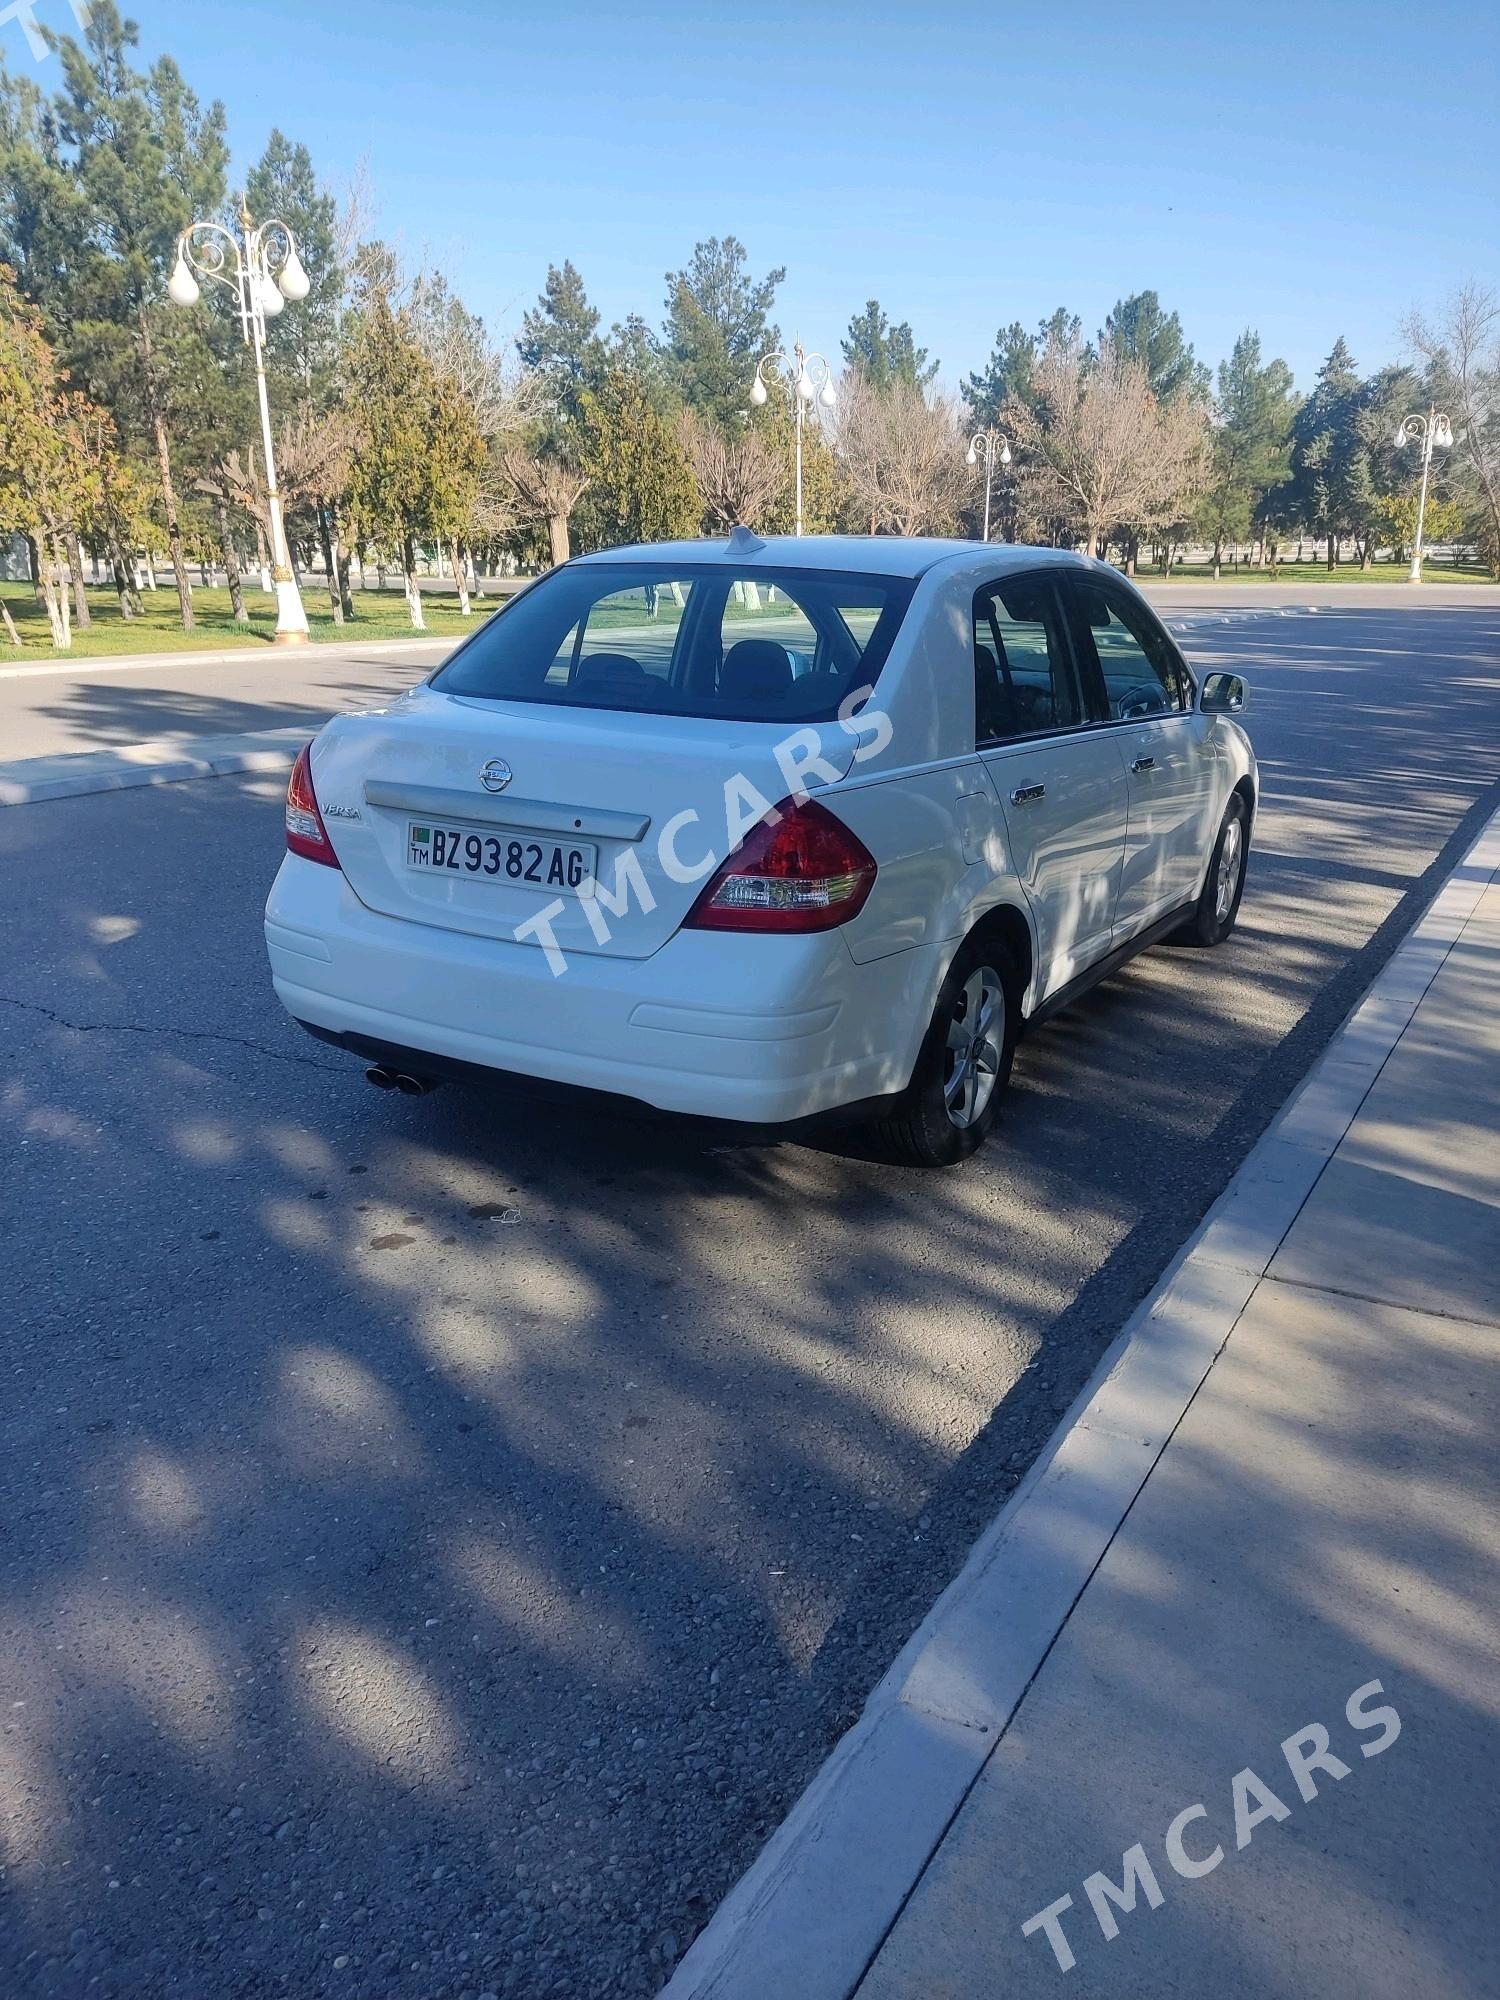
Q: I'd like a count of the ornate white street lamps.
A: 4